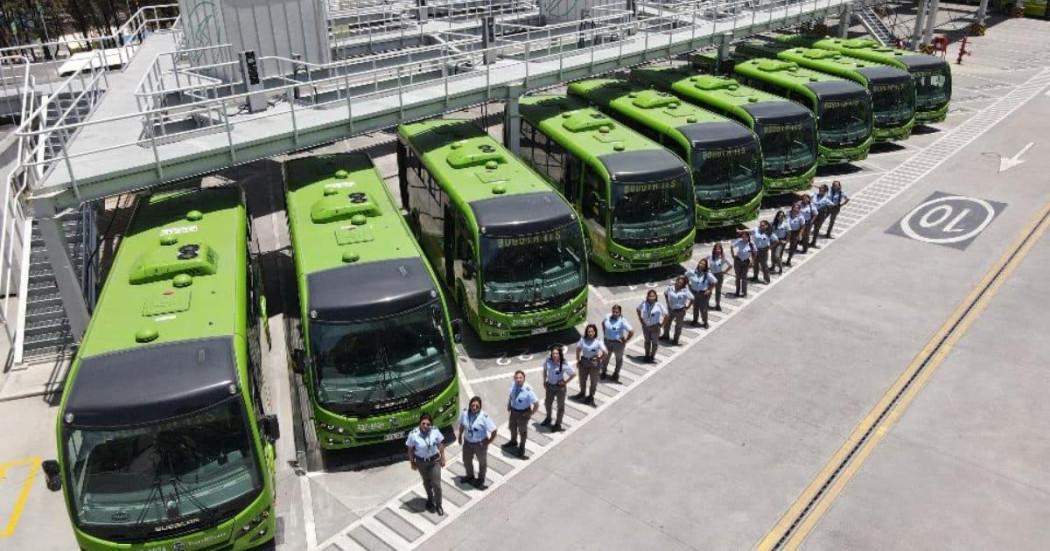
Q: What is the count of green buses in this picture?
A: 9